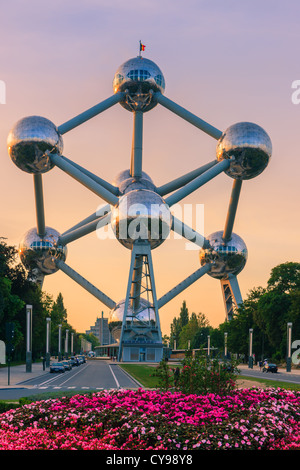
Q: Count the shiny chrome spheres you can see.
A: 9